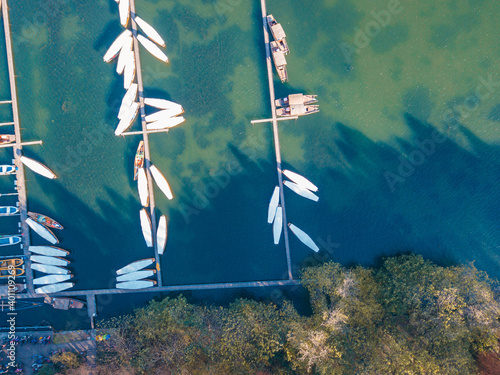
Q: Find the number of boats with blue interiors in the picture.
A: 3